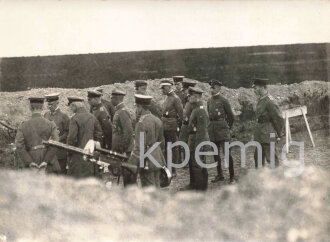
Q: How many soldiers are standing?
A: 14